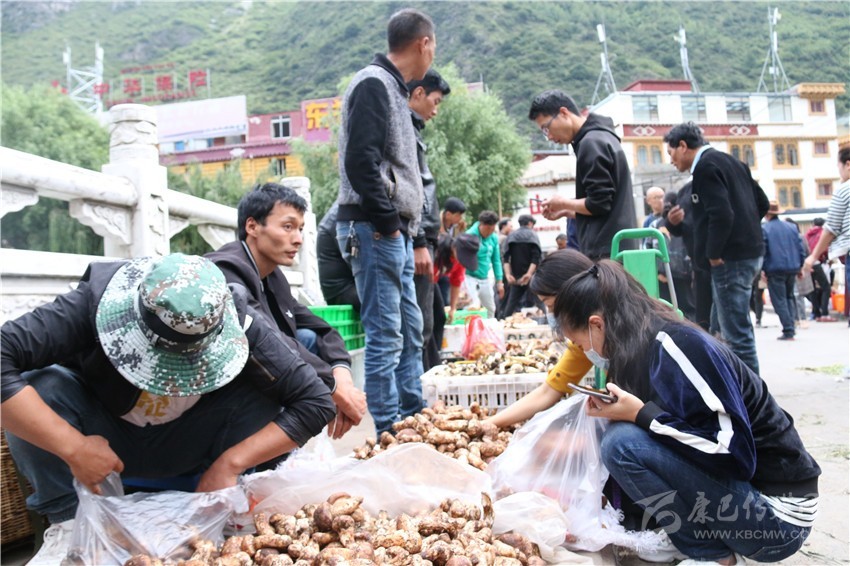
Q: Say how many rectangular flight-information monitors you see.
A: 0